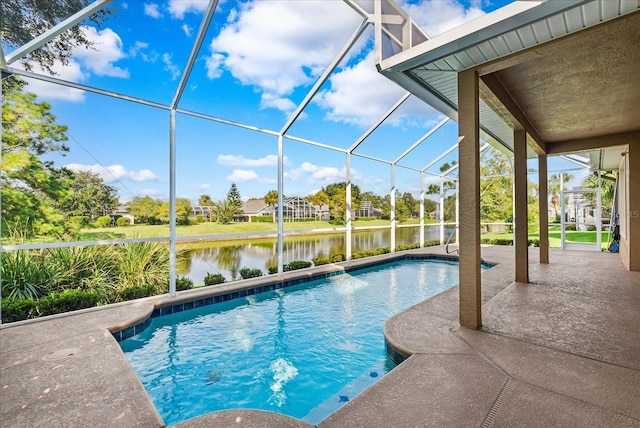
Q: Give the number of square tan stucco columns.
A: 3